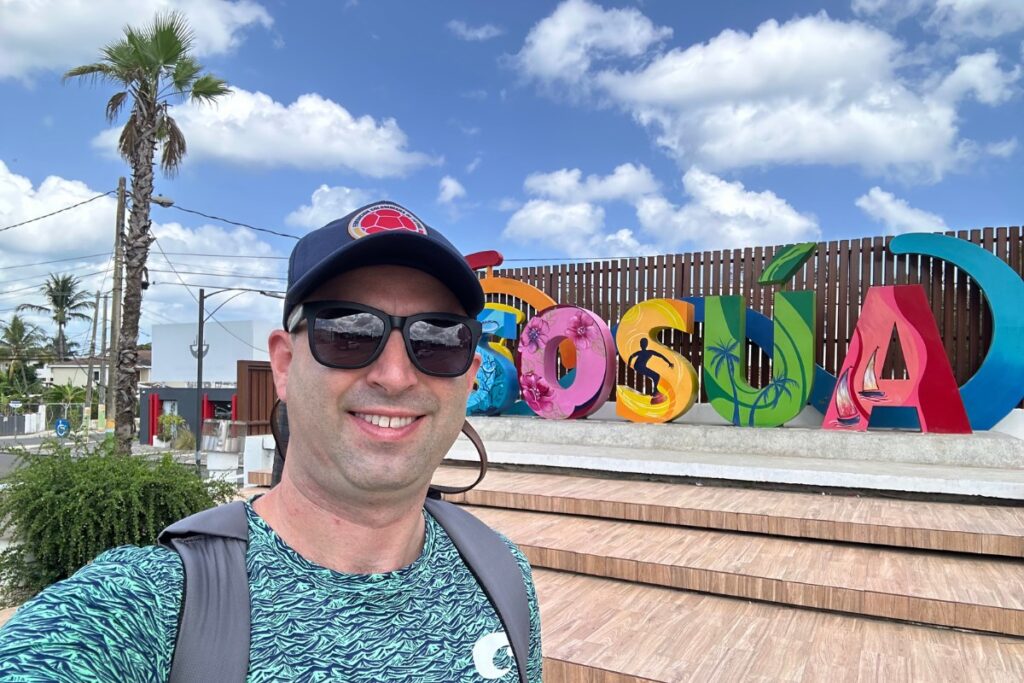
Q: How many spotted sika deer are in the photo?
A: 0